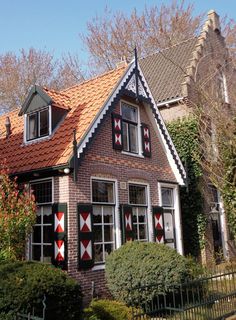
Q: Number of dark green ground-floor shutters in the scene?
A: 4